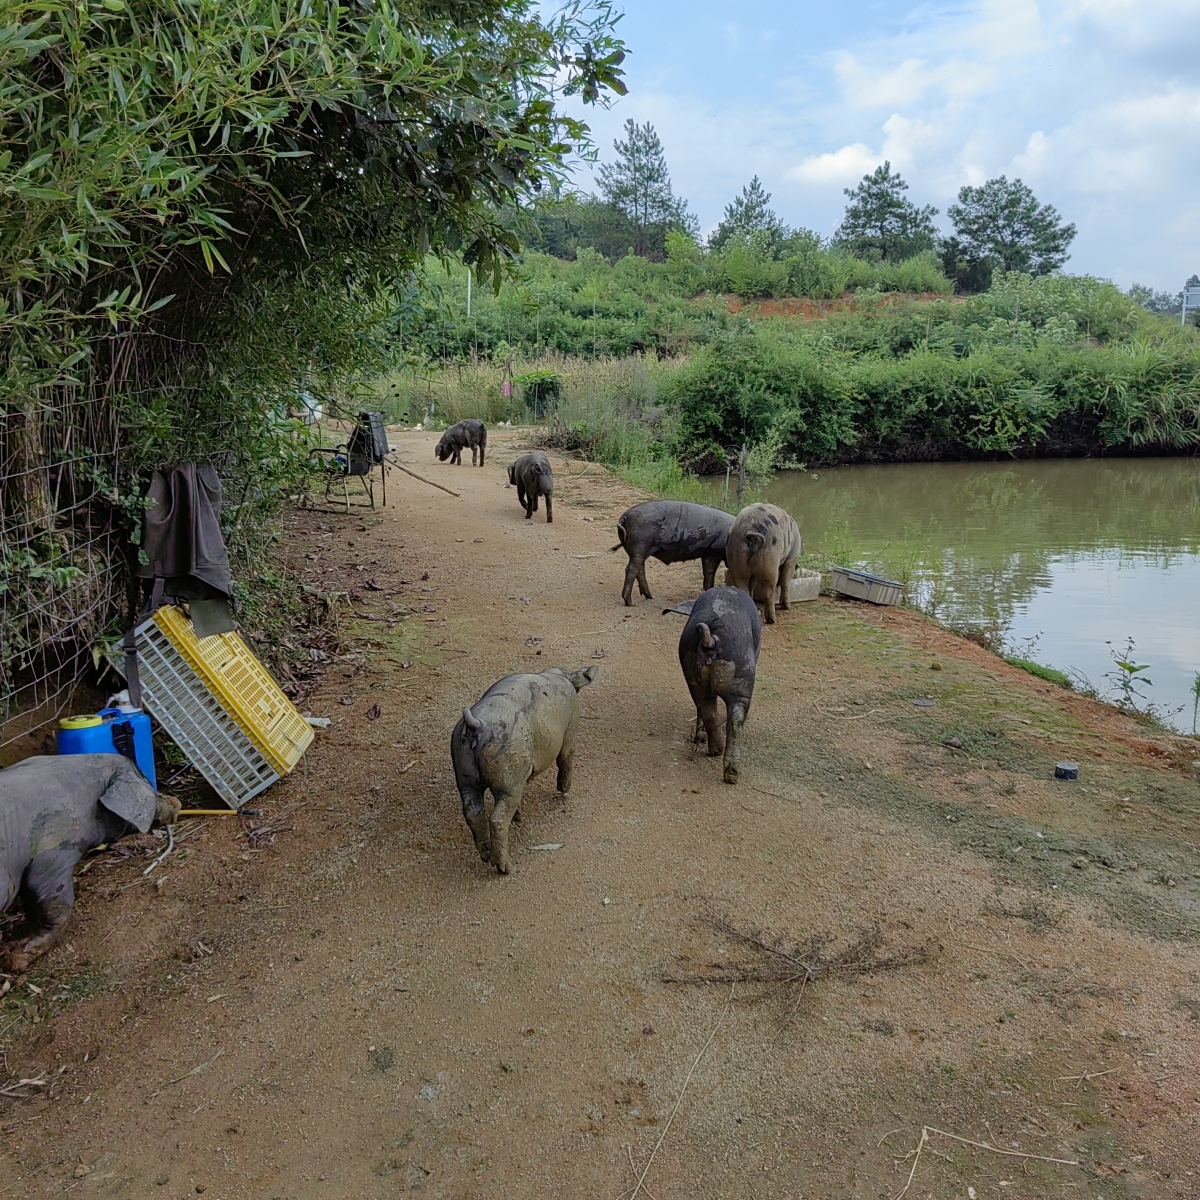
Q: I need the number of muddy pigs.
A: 7